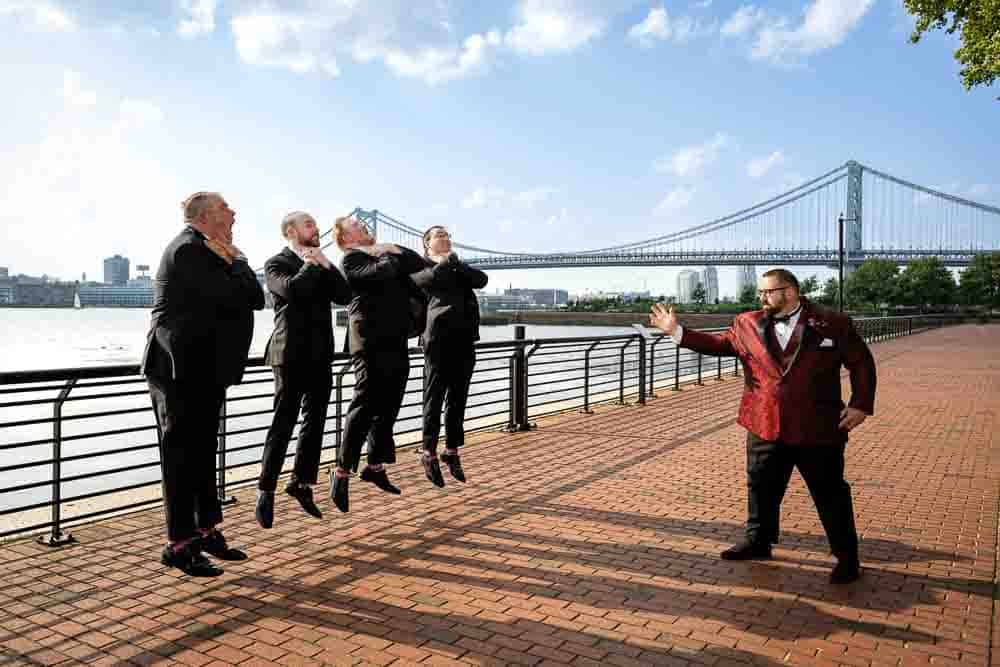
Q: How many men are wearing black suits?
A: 4